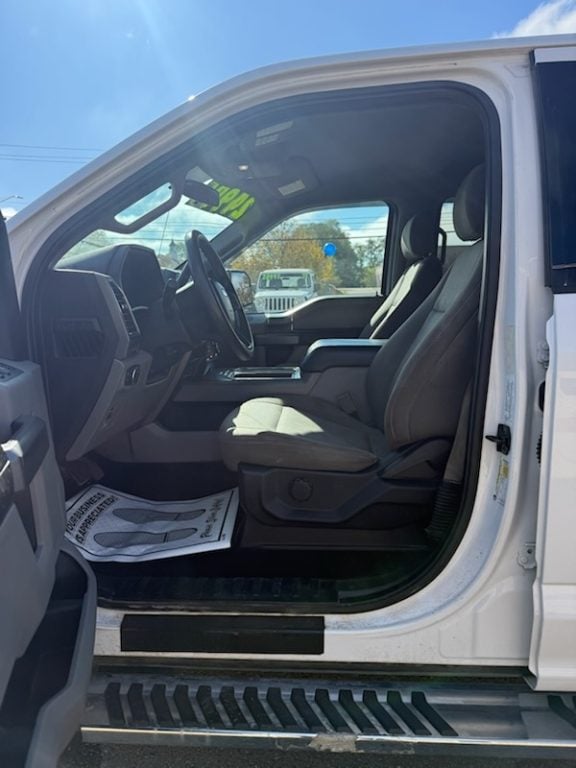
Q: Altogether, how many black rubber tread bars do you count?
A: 14